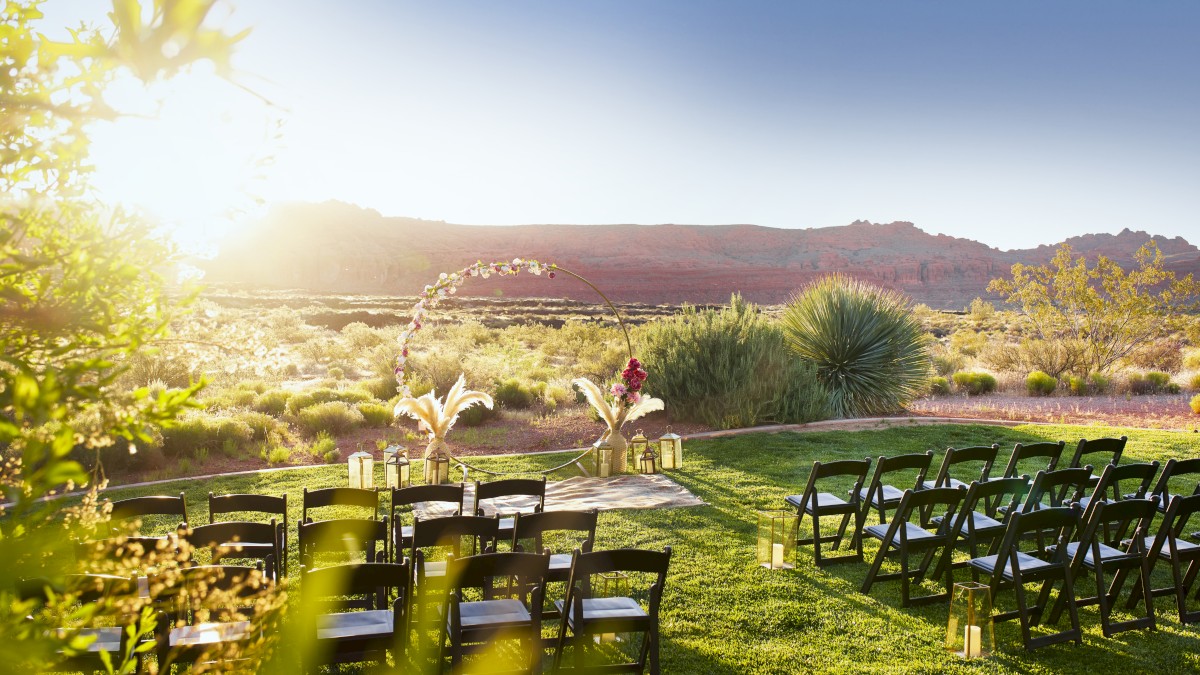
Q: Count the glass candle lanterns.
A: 11